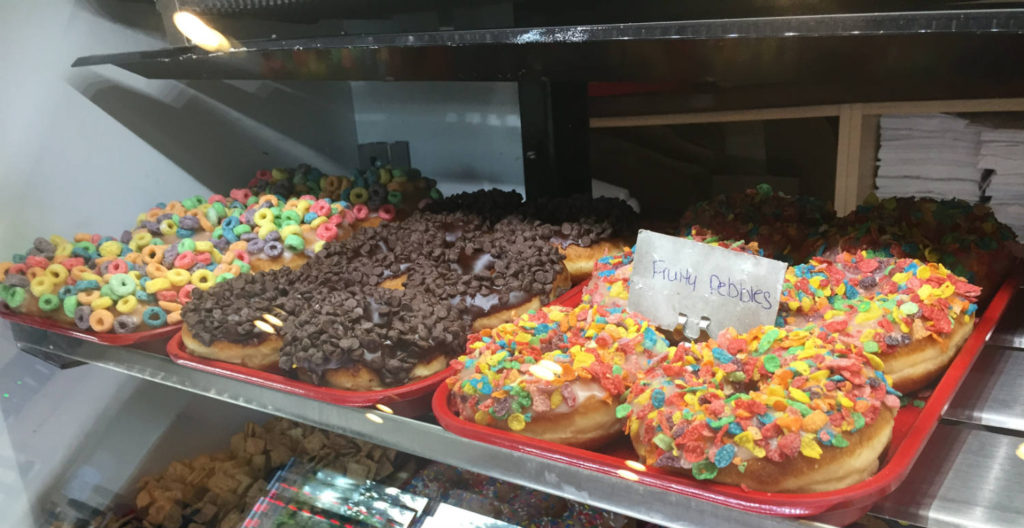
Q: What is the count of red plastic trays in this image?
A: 3